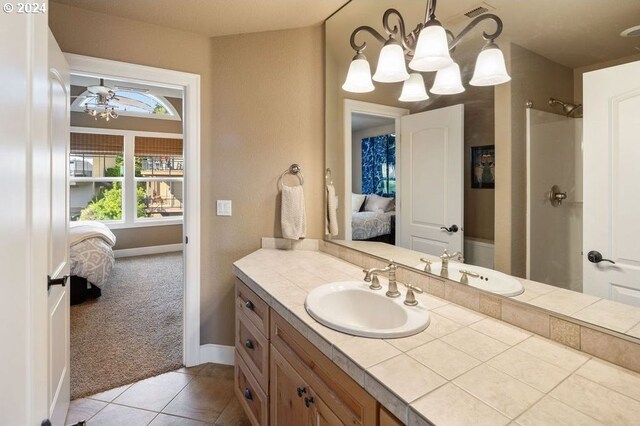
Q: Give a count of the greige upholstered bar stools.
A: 0